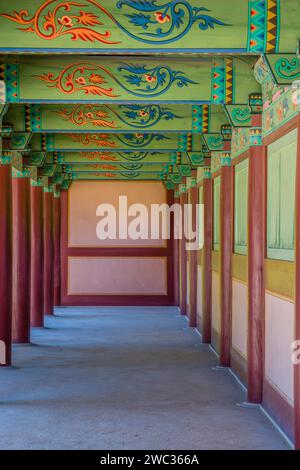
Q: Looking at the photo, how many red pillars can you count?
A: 12